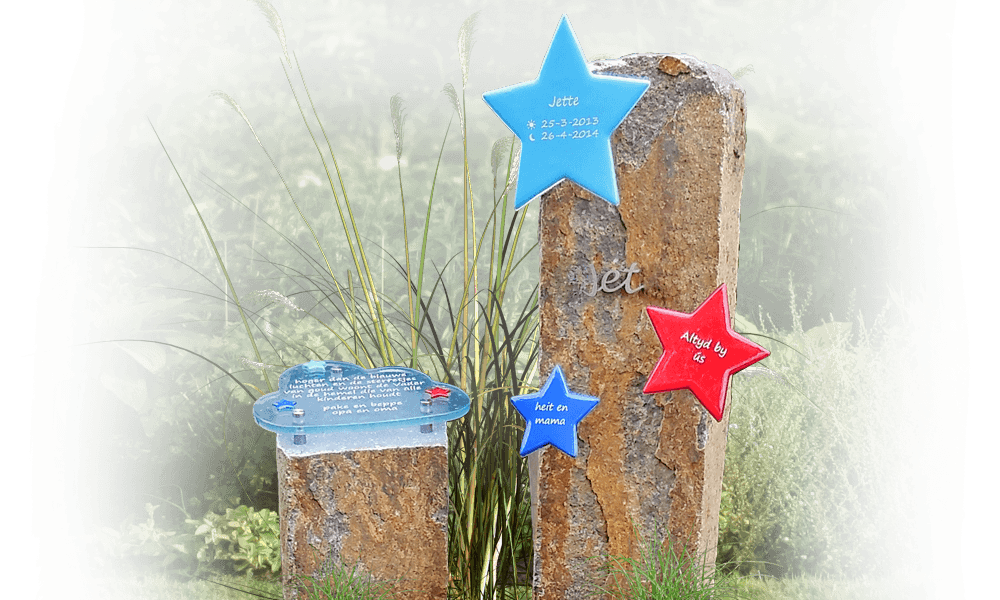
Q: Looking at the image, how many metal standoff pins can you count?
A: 3